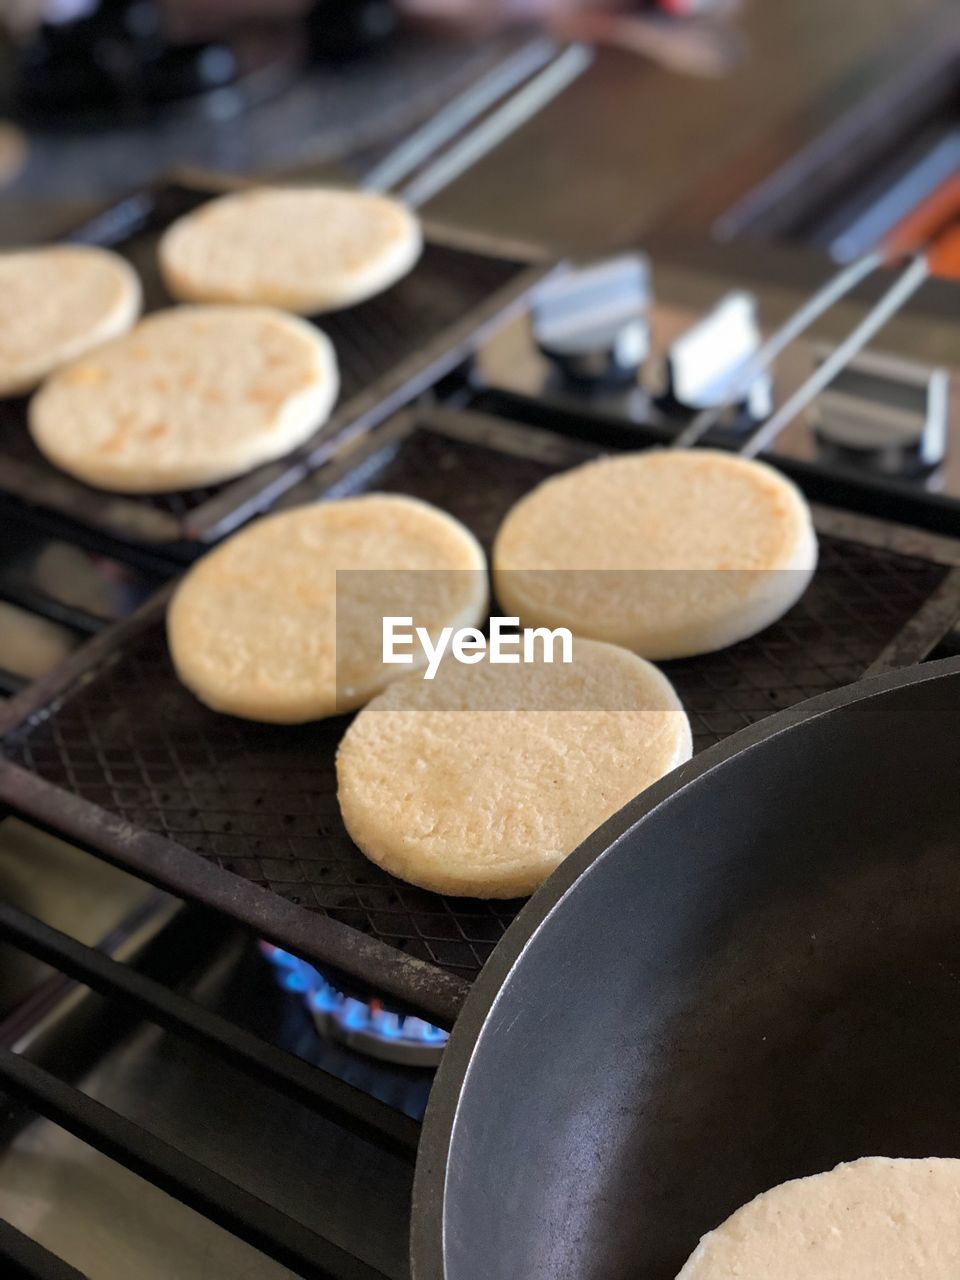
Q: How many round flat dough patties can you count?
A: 7